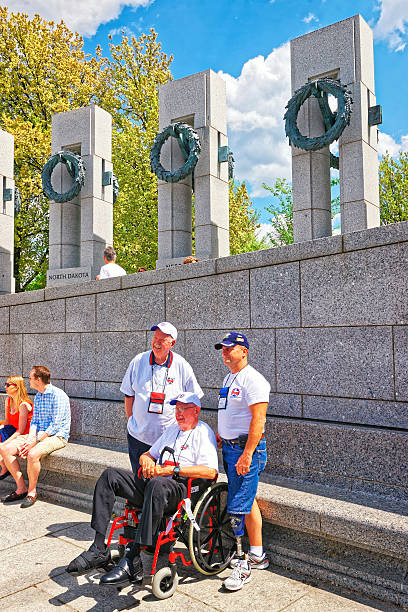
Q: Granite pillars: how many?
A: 4